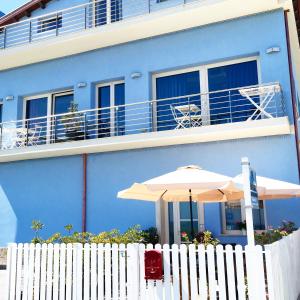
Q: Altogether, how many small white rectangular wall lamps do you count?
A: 4